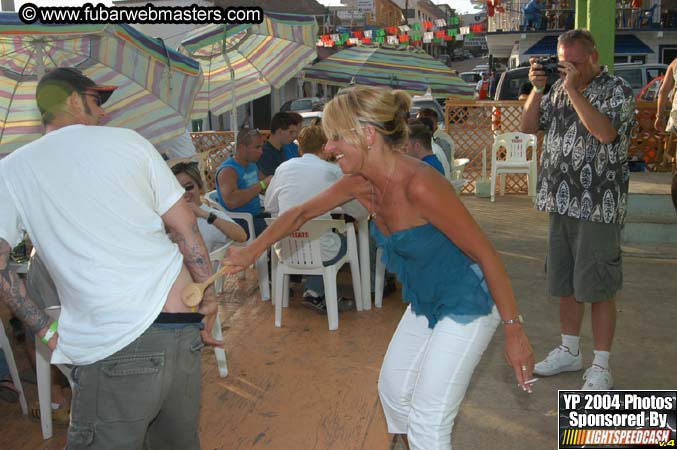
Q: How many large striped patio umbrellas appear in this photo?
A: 3